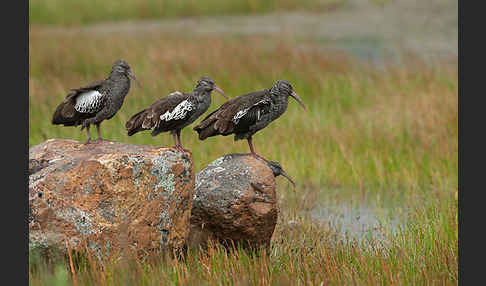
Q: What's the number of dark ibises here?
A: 4